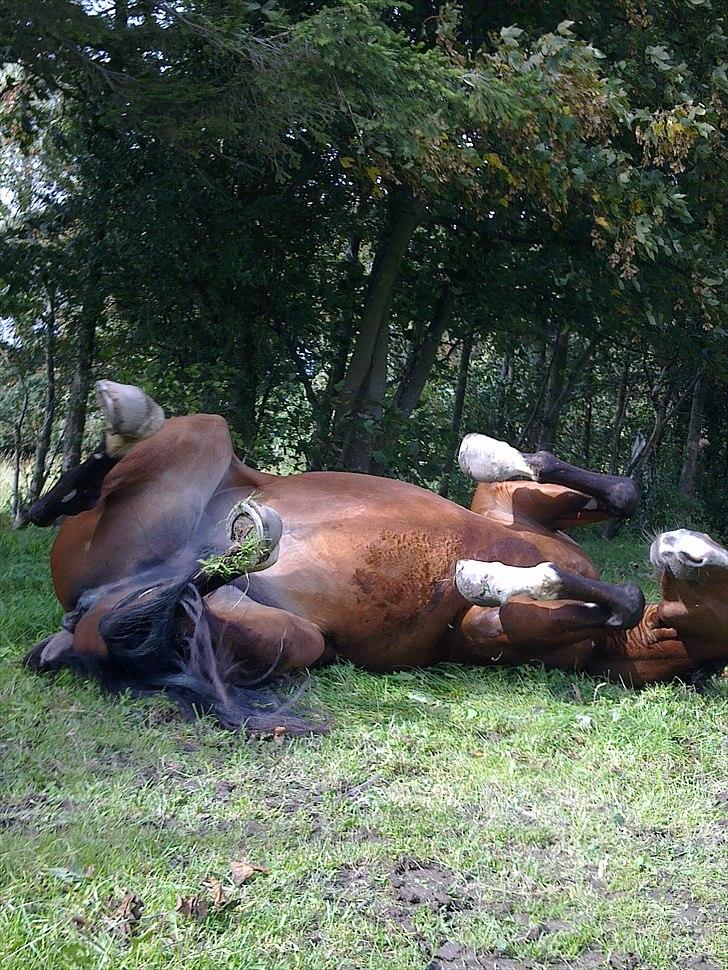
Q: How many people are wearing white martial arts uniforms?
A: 0